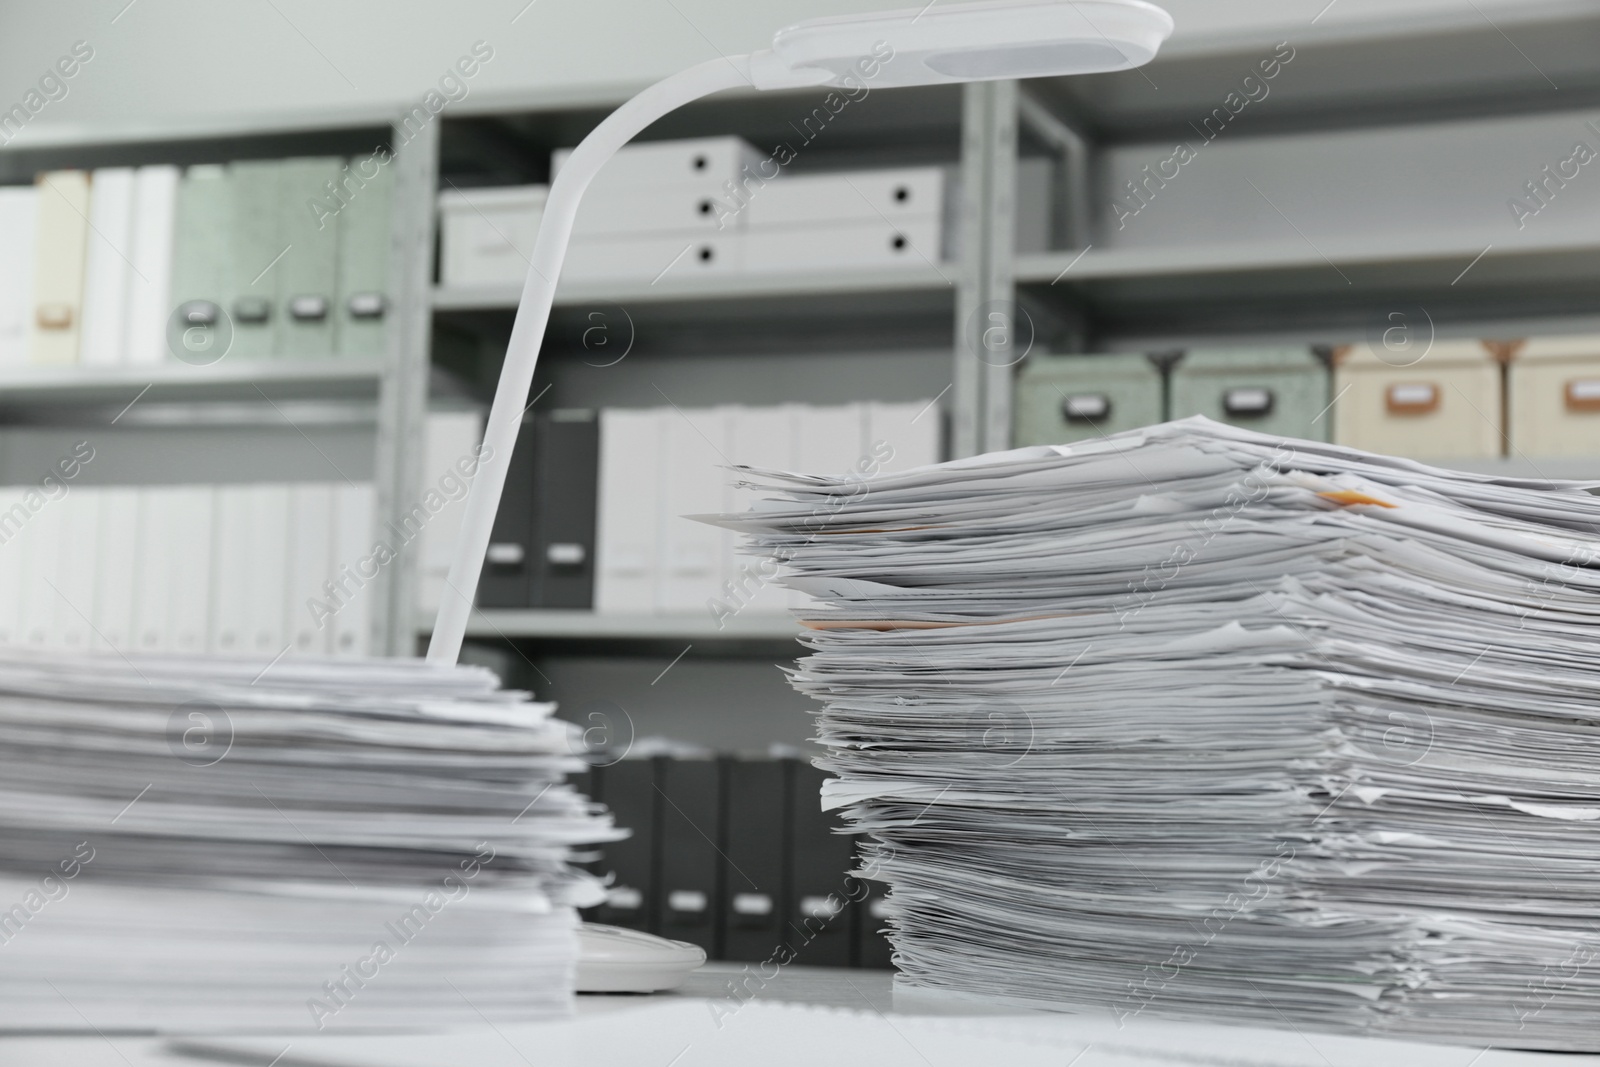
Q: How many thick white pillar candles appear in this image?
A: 0